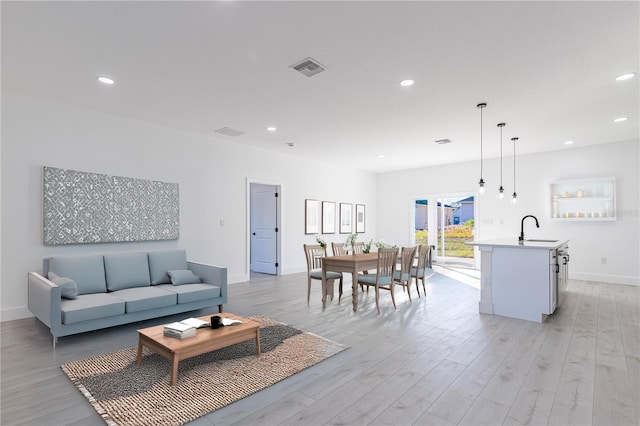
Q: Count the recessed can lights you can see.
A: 7